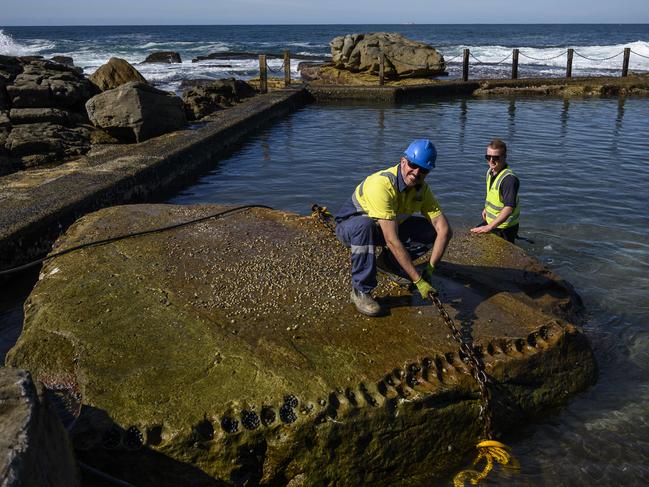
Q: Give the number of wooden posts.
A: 7